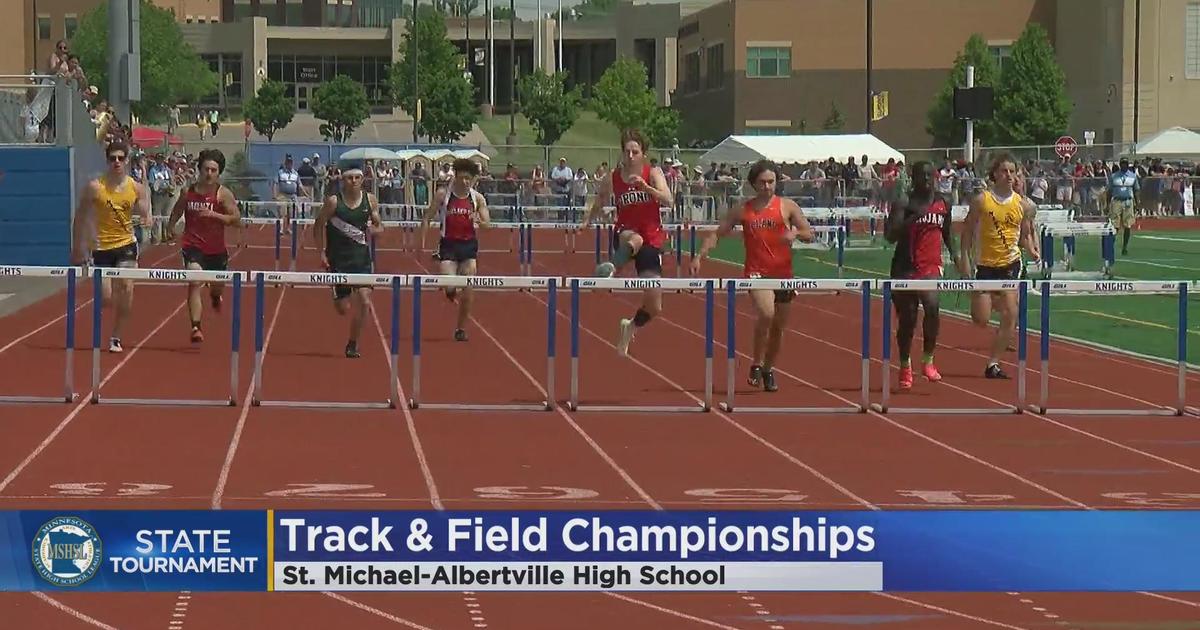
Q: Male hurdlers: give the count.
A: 8